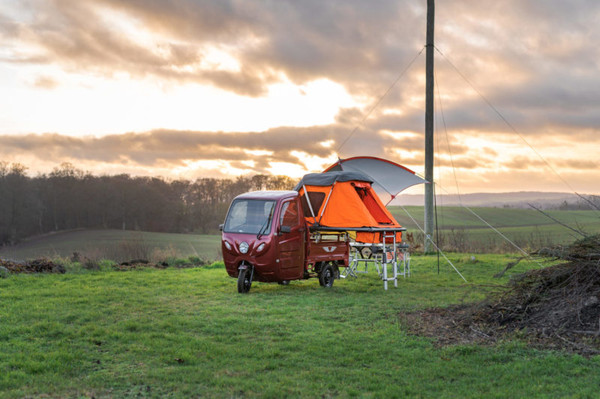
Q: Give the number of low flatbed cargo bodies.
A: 1